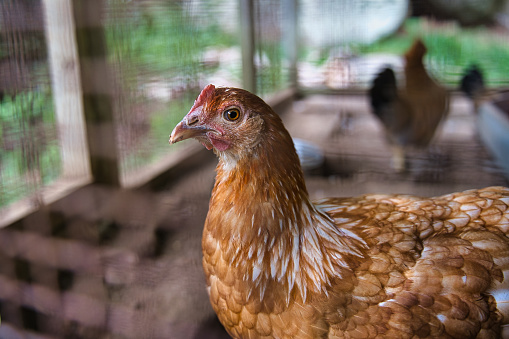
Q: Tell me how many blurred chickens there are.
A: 2